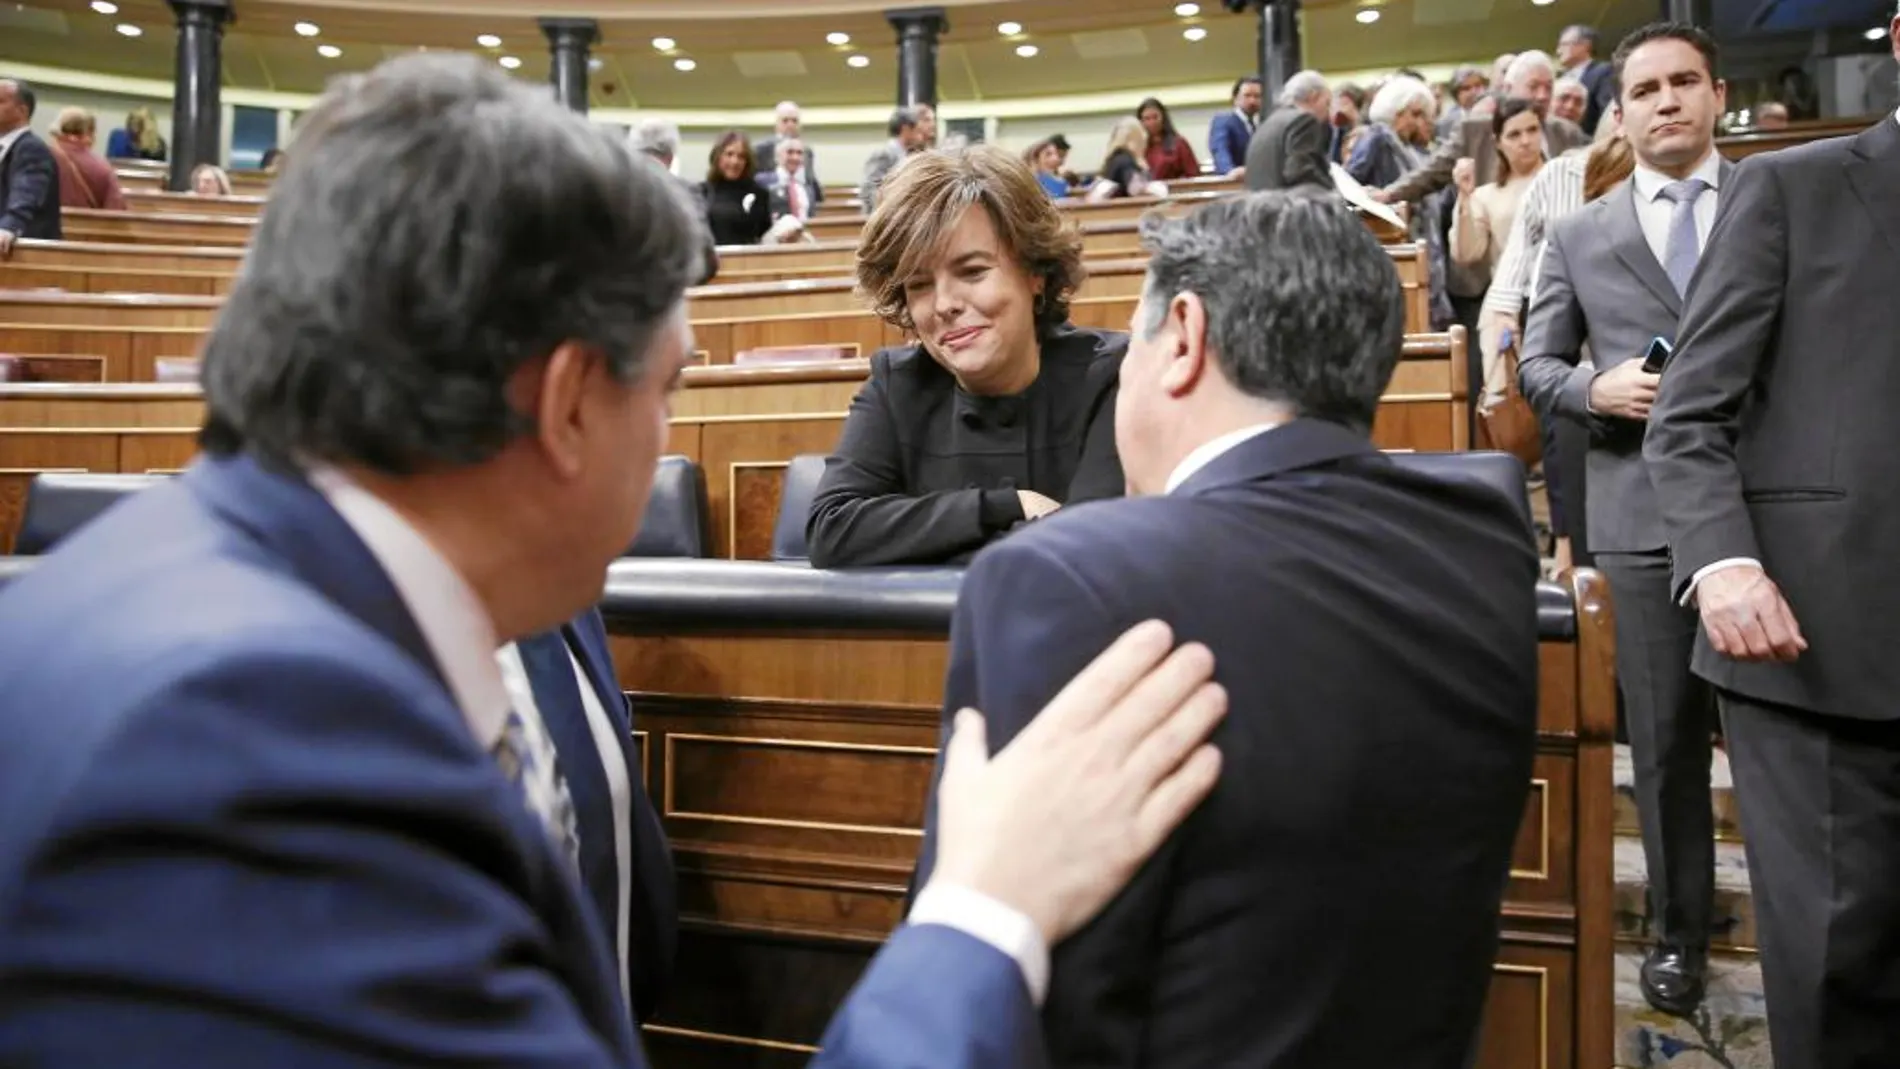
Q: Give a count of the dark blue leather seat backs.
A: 4